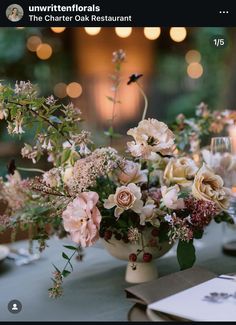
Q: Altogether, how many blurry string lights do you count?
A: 11